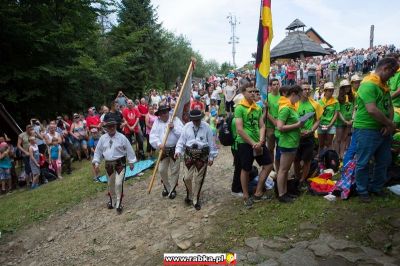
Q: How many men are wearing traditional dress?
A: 3